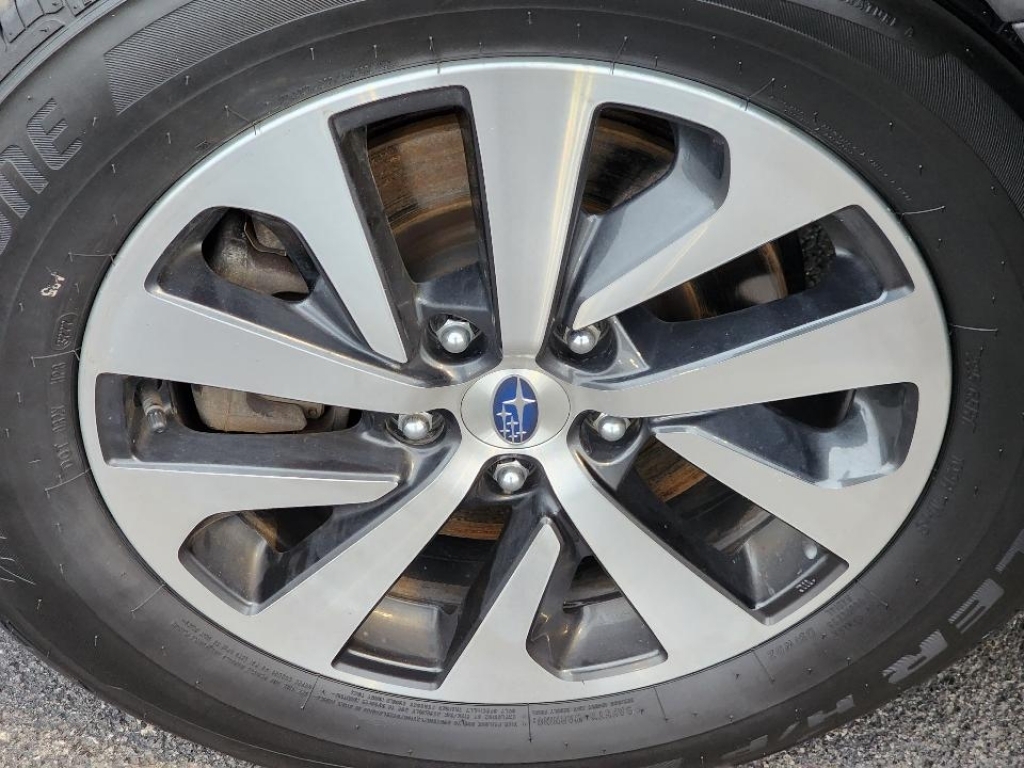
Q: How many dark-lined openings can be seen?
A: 10